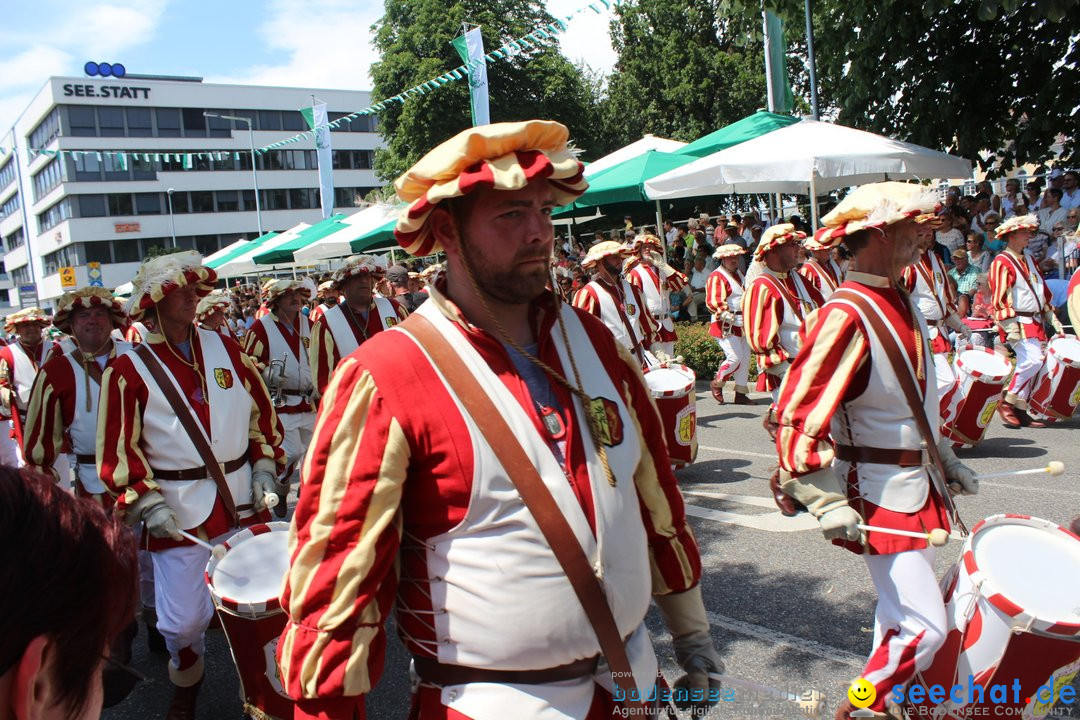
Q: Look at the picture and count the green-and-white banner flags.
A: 3